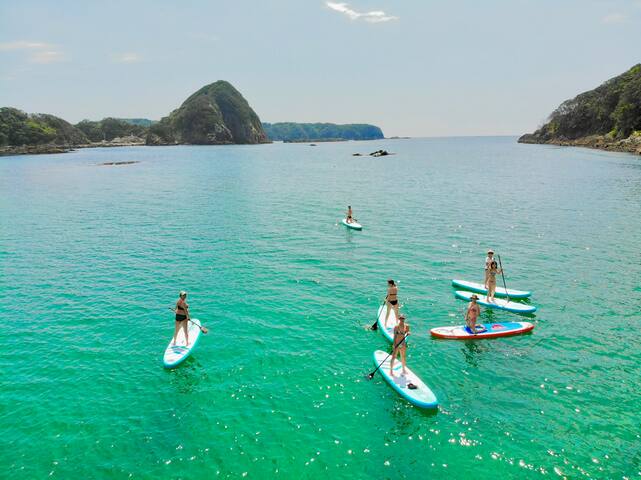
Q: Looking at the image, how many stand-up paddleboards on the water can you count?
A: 7